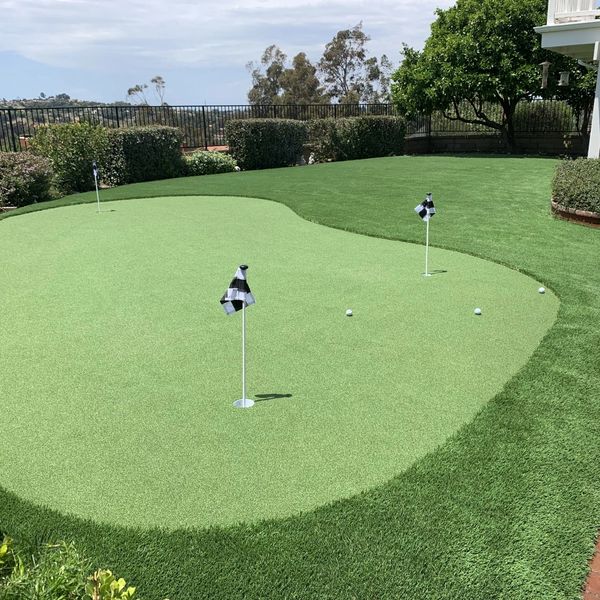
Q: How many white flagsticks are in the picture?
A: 3